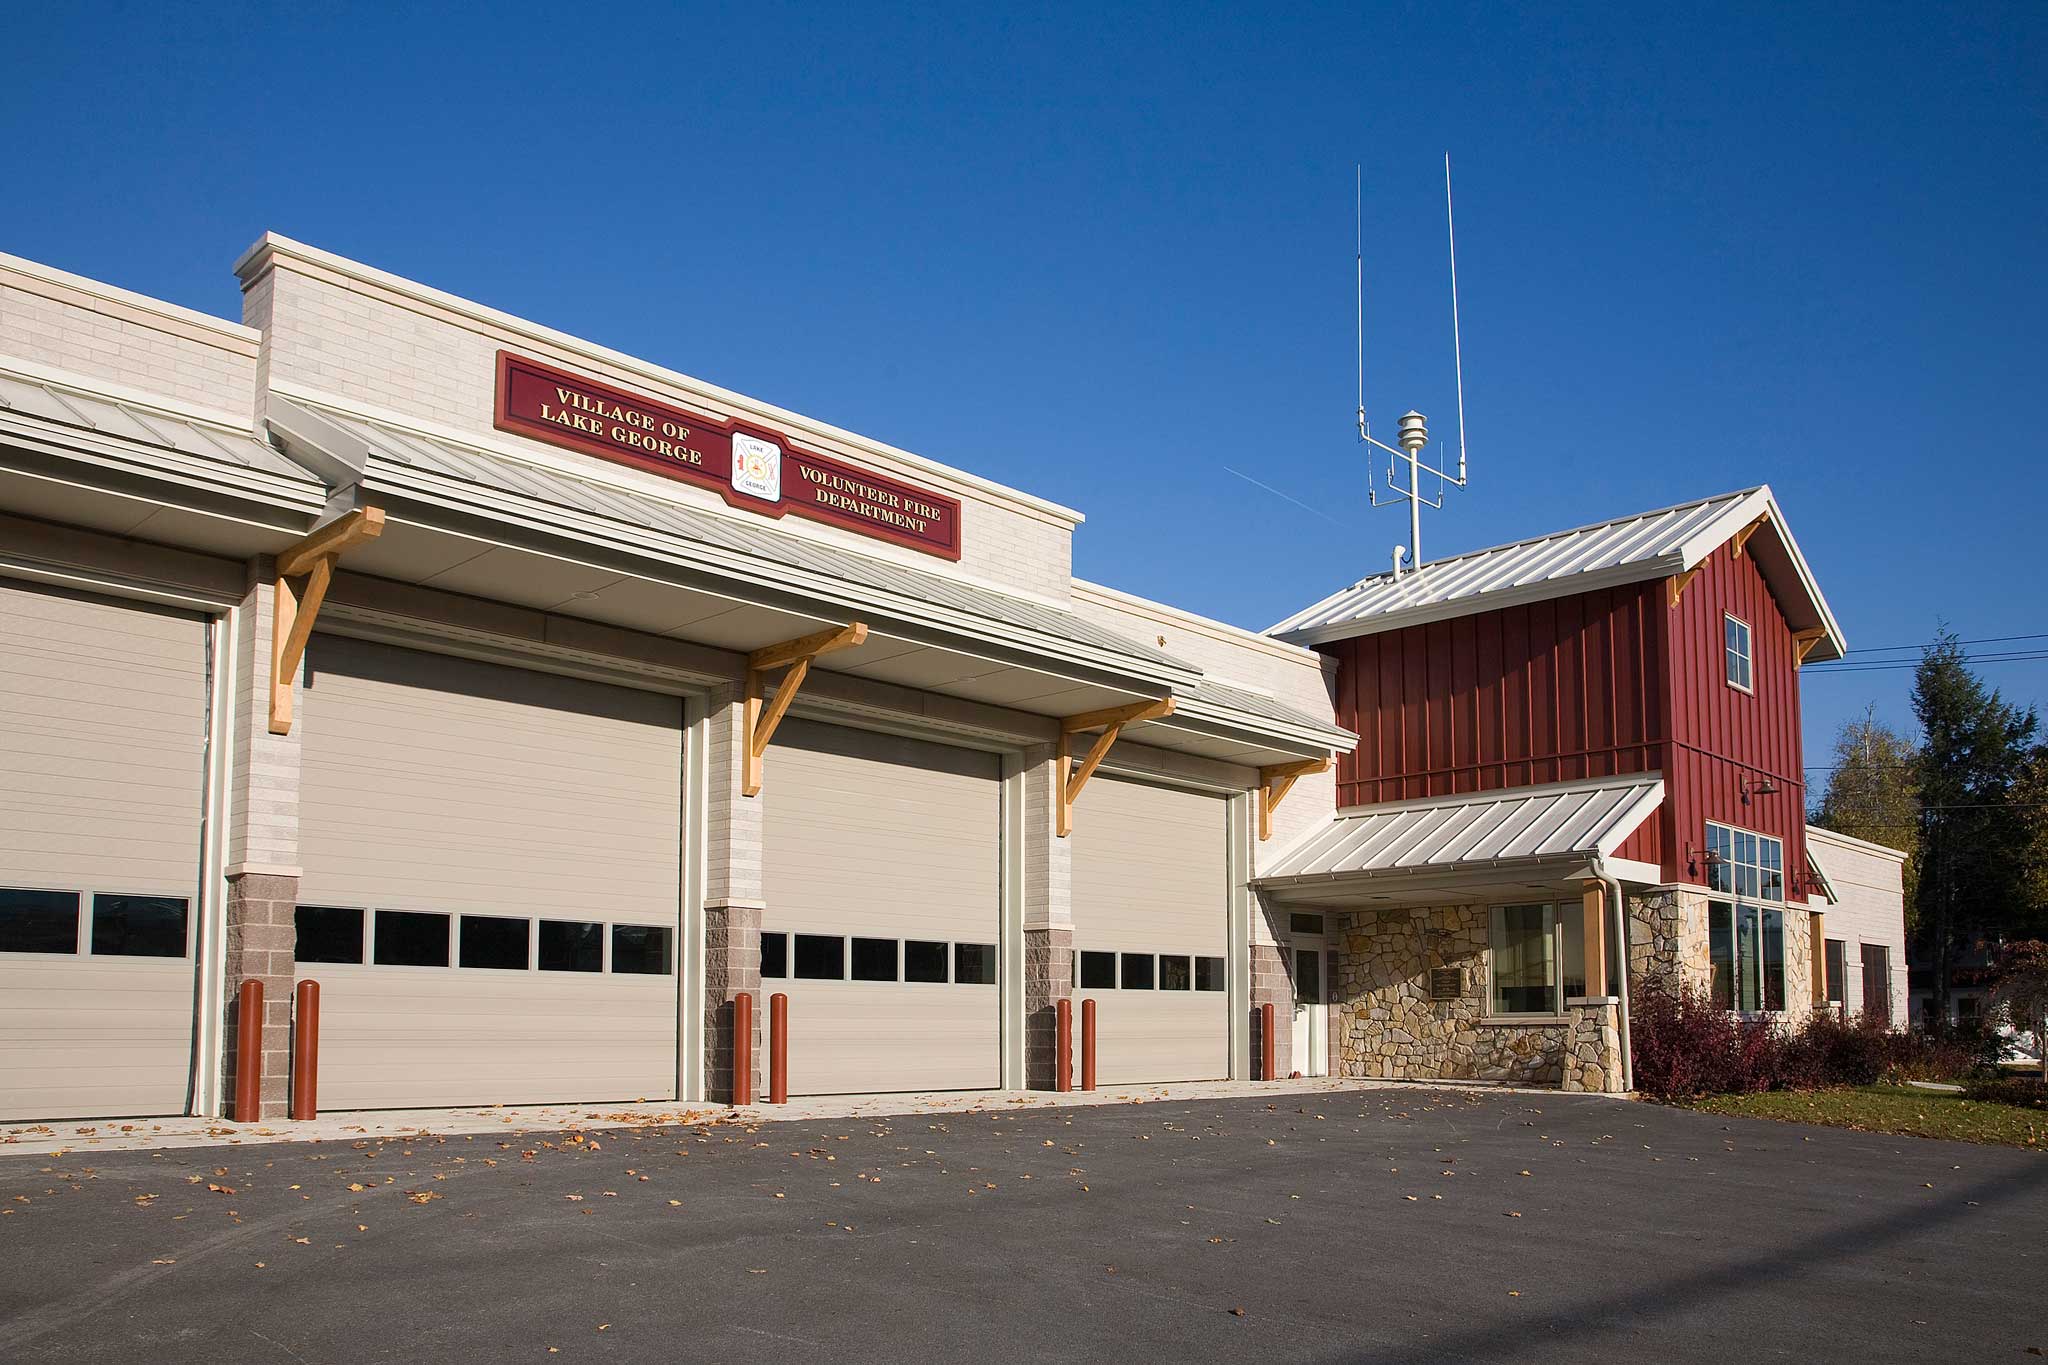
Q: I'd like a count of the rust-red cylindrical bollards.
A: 7